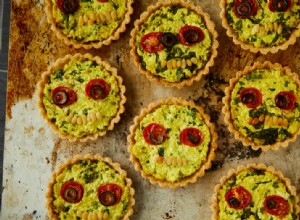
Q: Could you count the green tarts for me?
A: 8